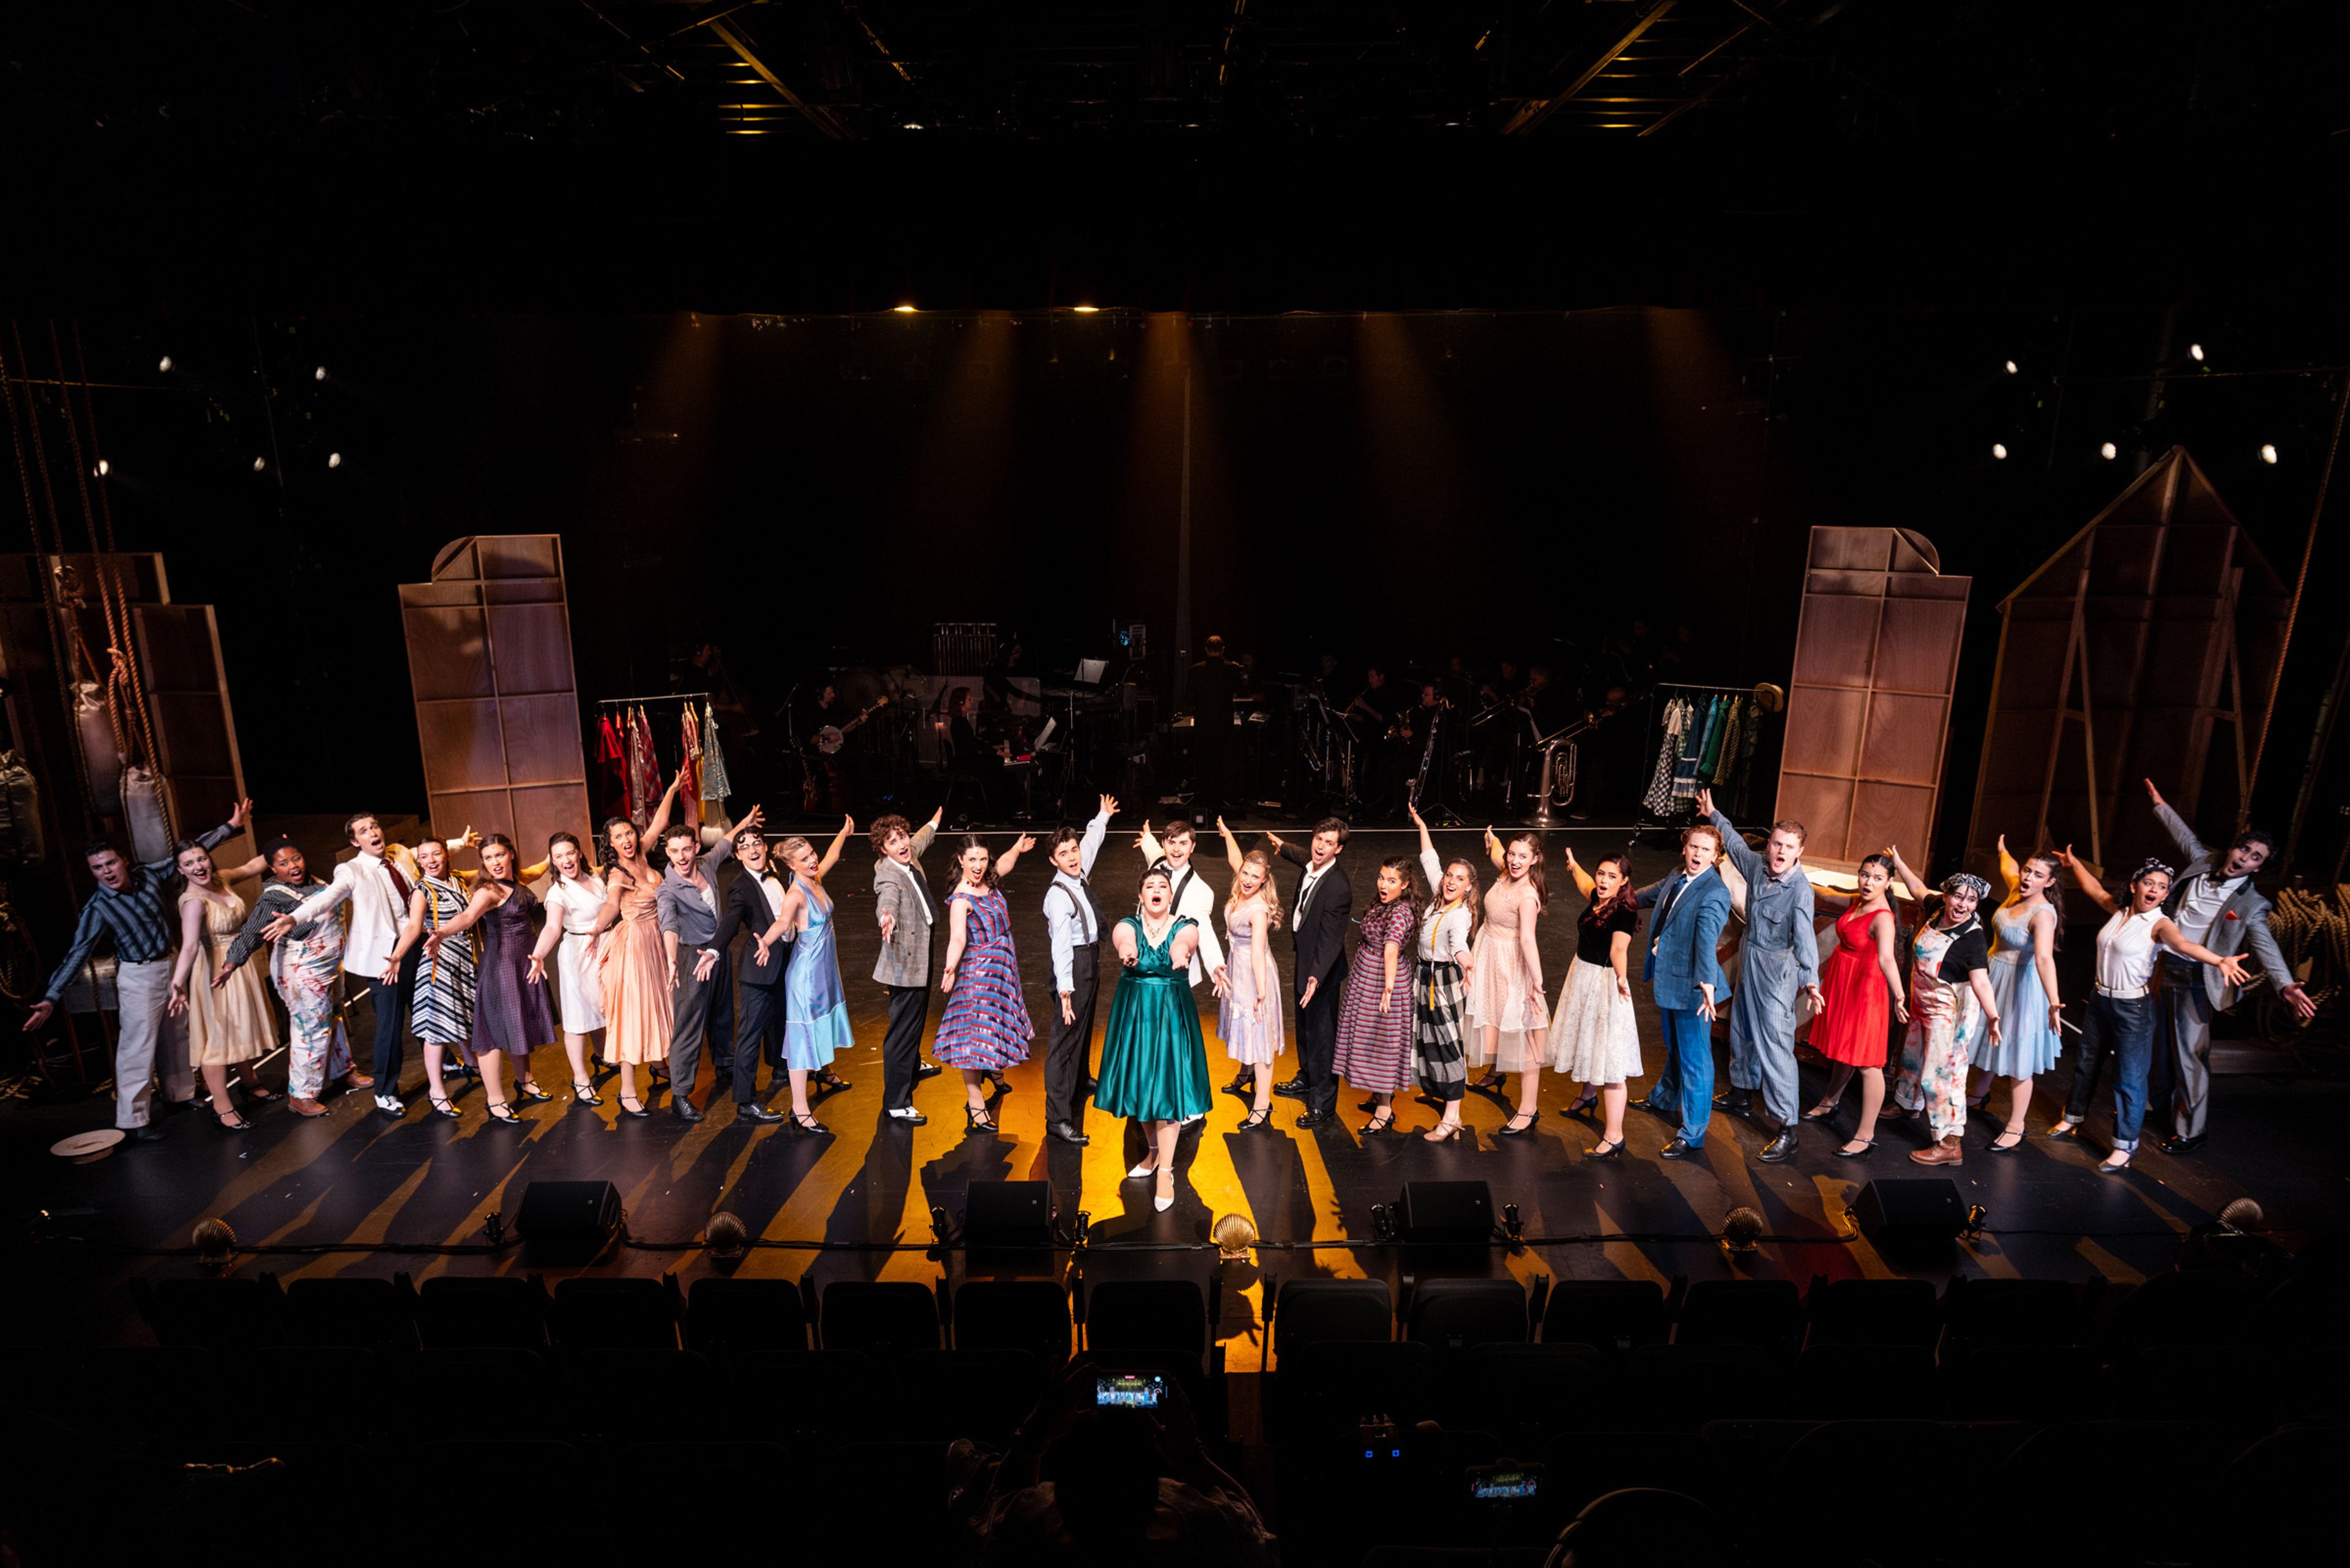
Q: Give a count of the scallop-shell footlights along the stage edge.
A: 5